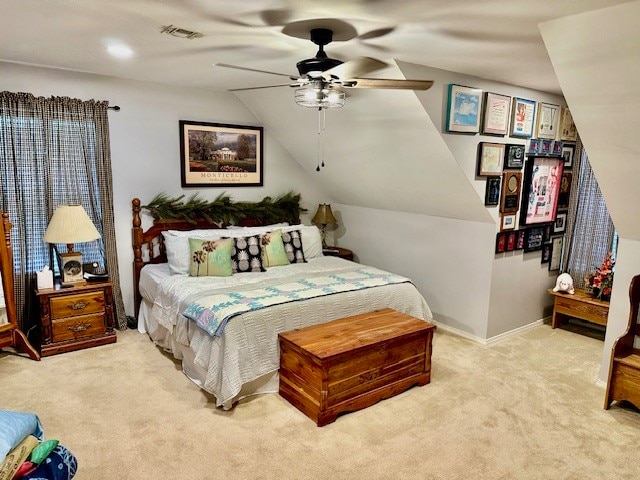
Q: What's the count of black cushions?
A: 2